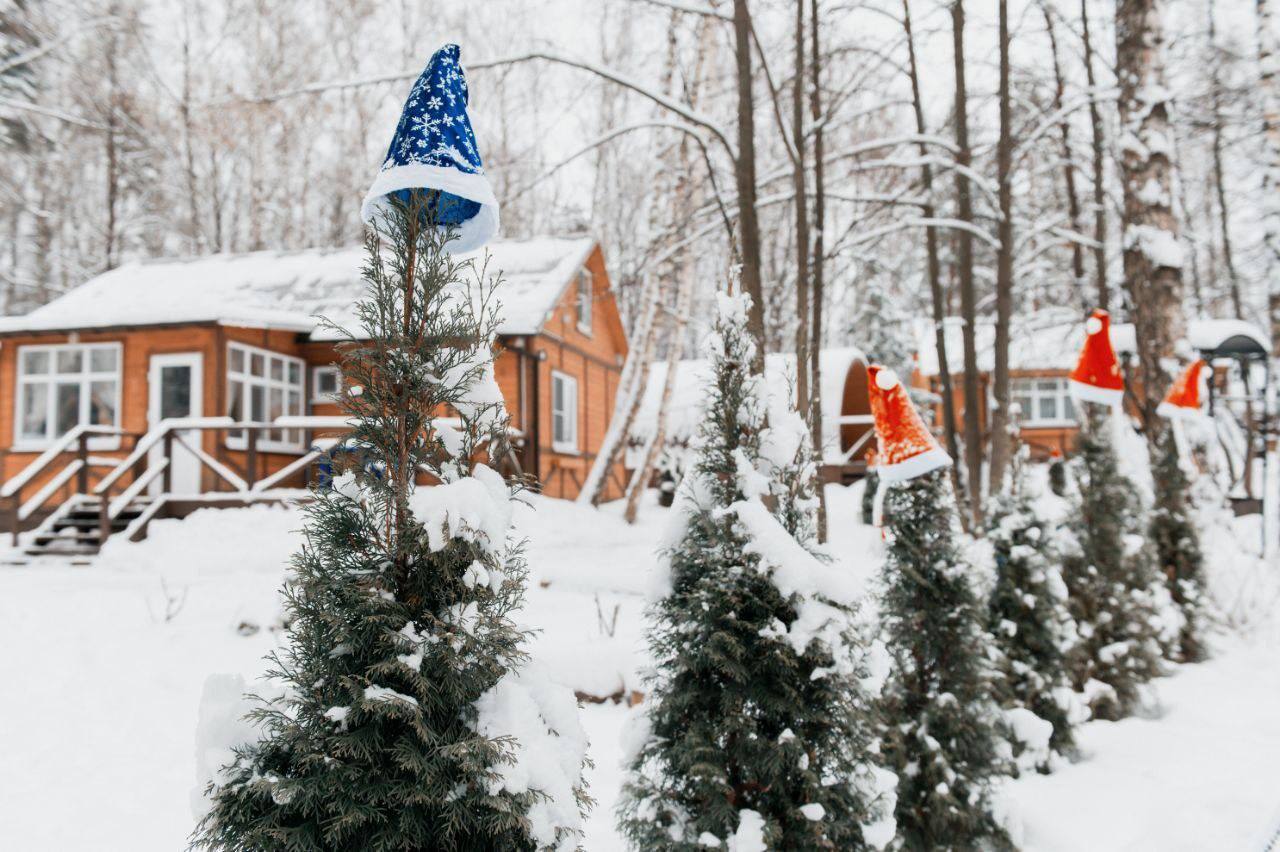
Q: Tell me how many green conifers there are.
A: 6